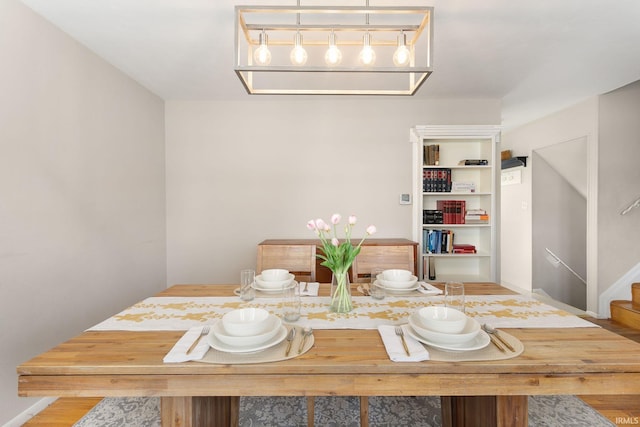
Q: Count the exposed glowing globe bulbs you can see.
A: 5